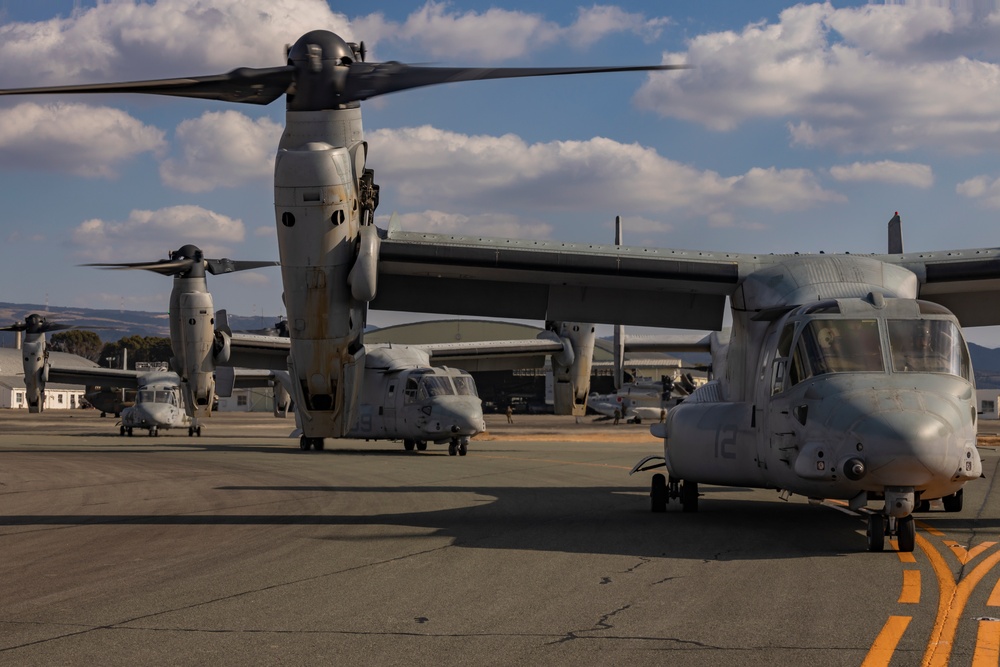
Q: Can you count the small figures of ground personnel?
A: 4